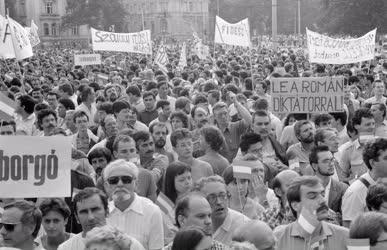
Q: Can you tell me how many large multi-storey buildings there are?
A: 2